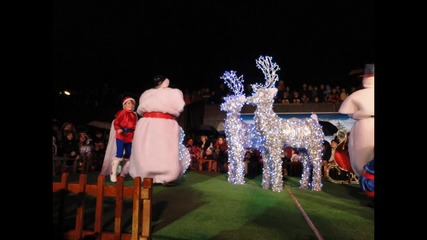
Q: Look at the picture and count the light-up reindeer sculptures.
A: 2